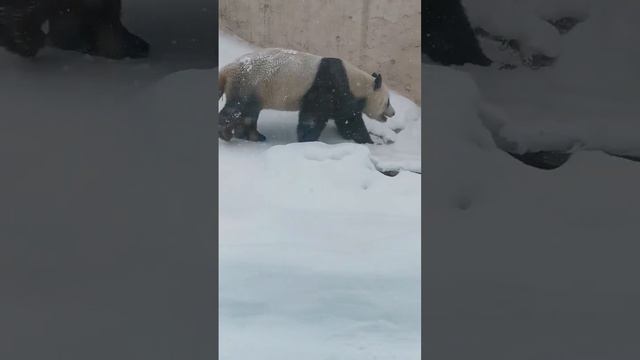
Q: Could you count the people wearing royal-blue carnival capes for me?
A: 0